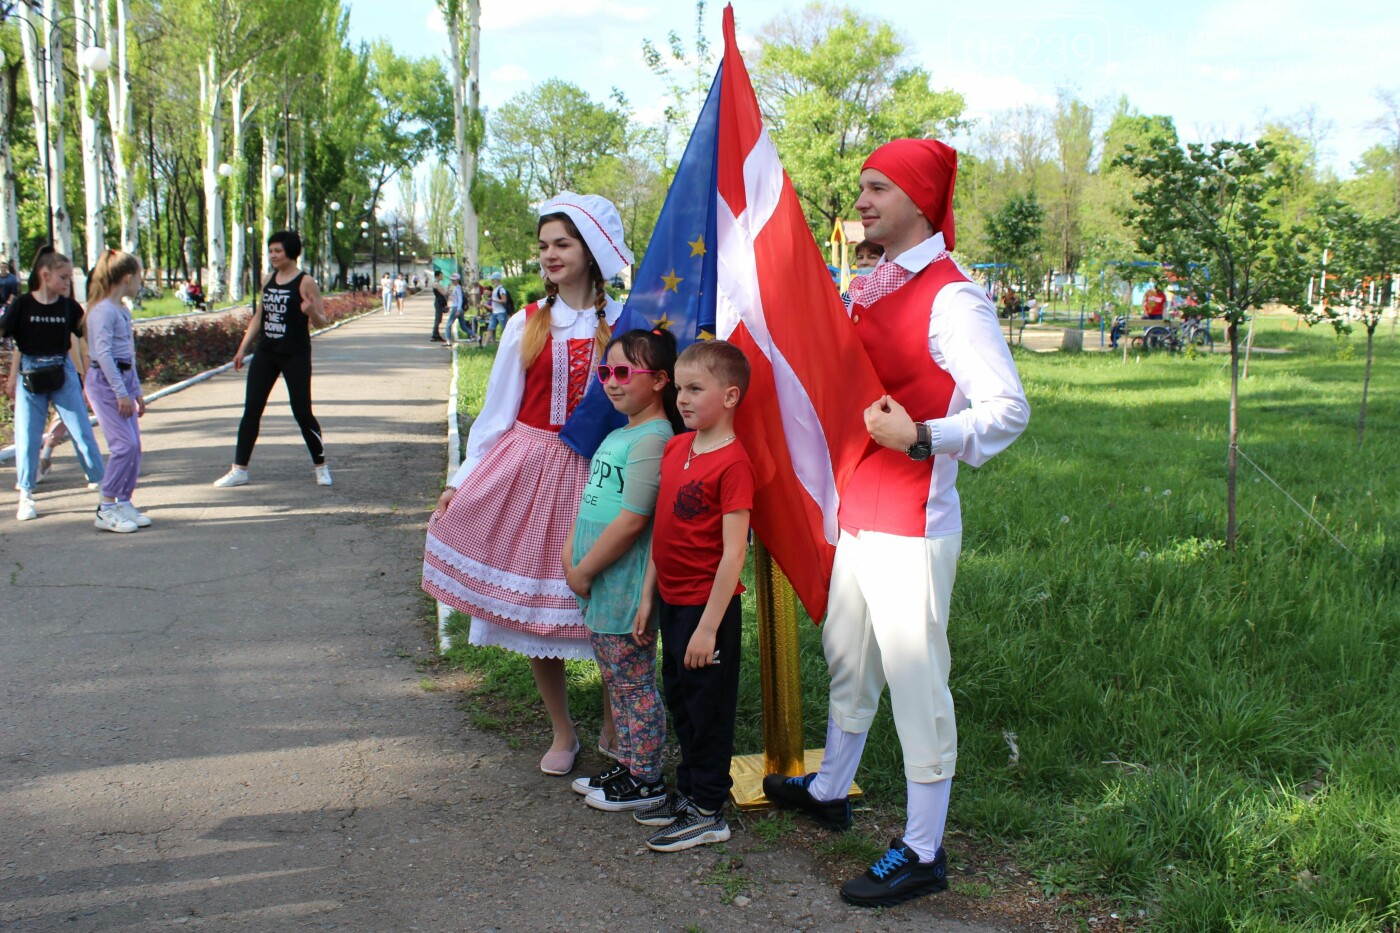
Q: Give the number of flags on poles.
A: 2